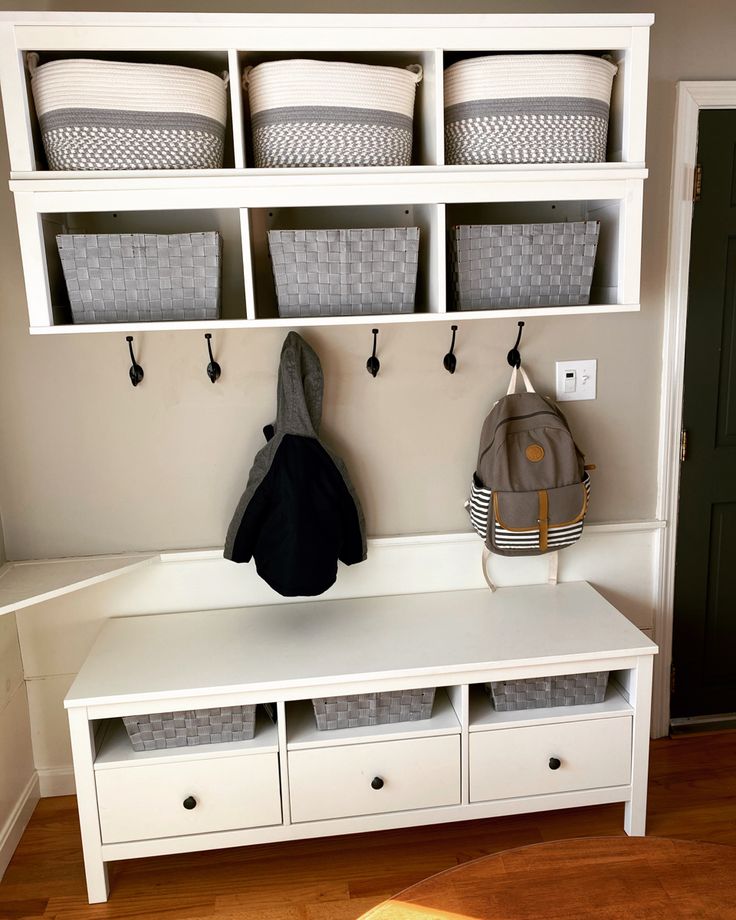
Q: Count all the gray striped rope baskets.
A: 3